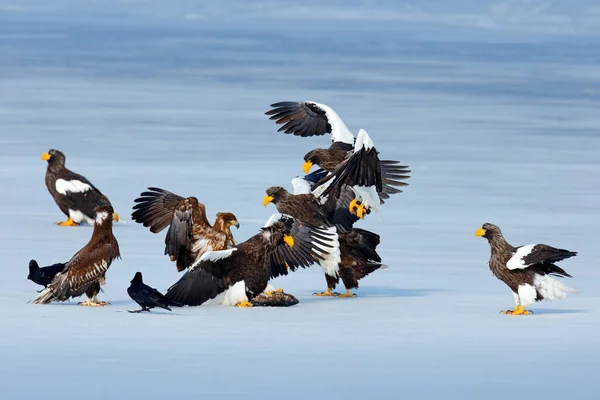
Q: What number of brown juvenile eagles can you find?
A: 2